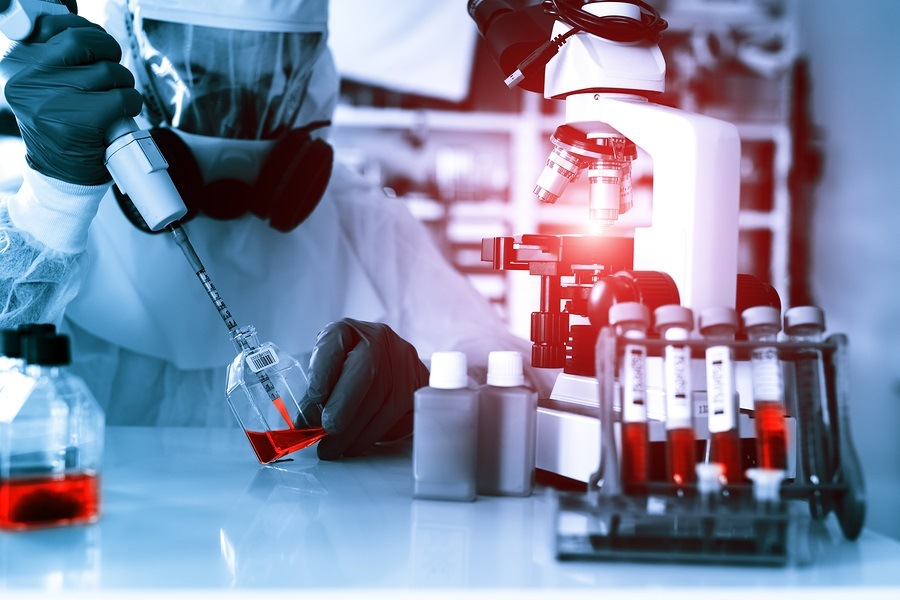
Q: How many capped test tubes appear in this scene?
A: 5